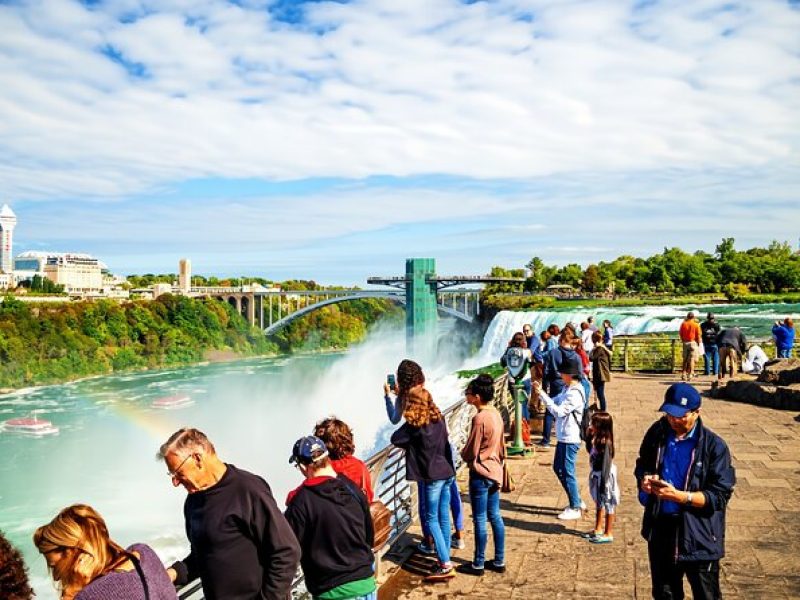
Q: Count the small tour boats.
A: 2